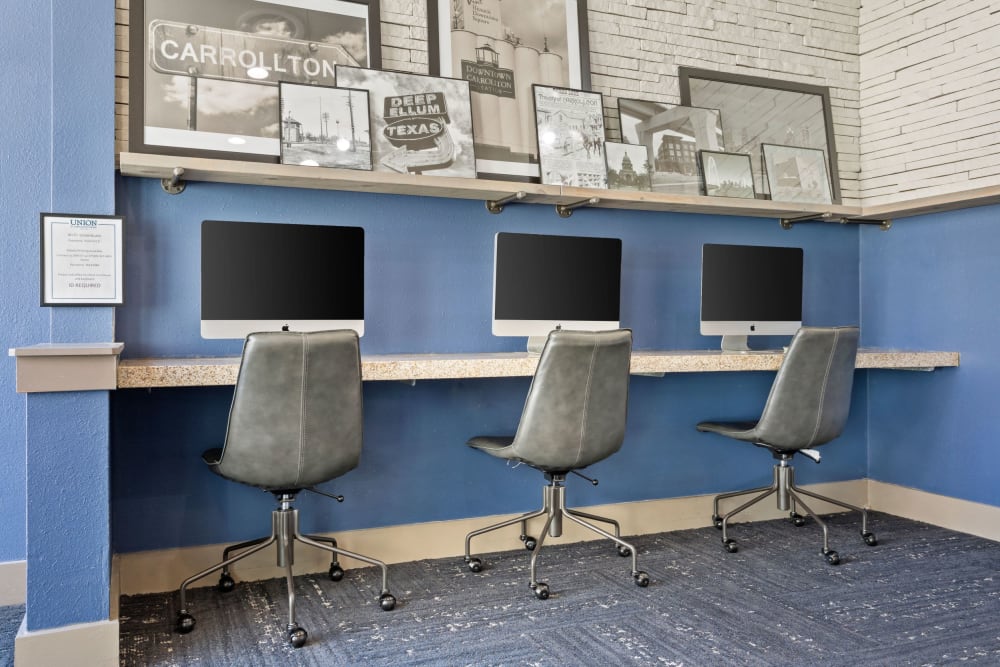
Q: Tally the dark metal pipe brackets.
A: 5